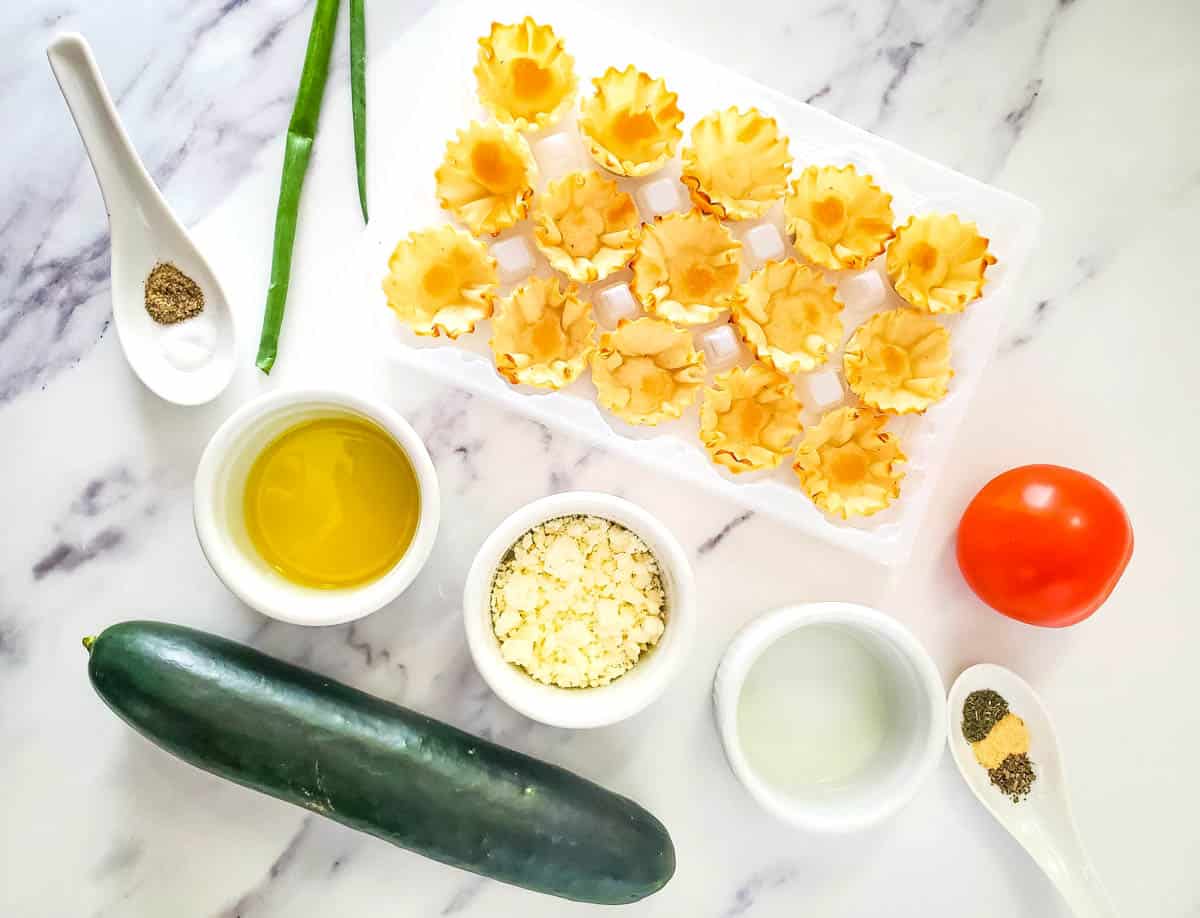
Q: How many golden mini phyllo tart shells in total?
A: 15